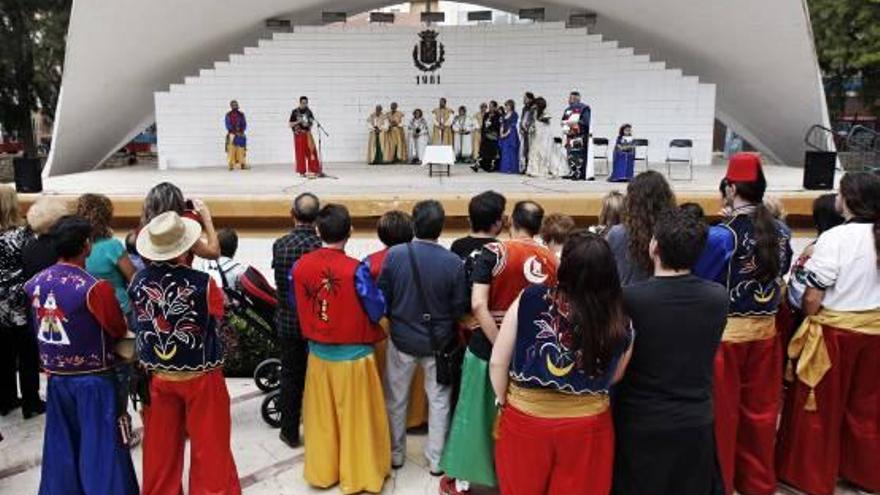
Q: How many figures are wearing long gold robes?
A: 4